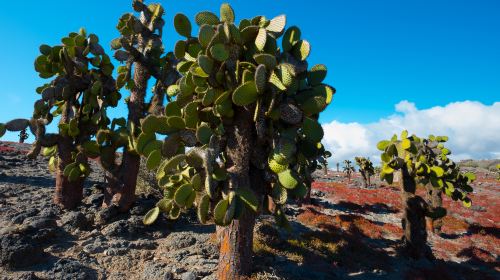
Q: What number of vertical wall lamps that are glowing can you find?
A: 0